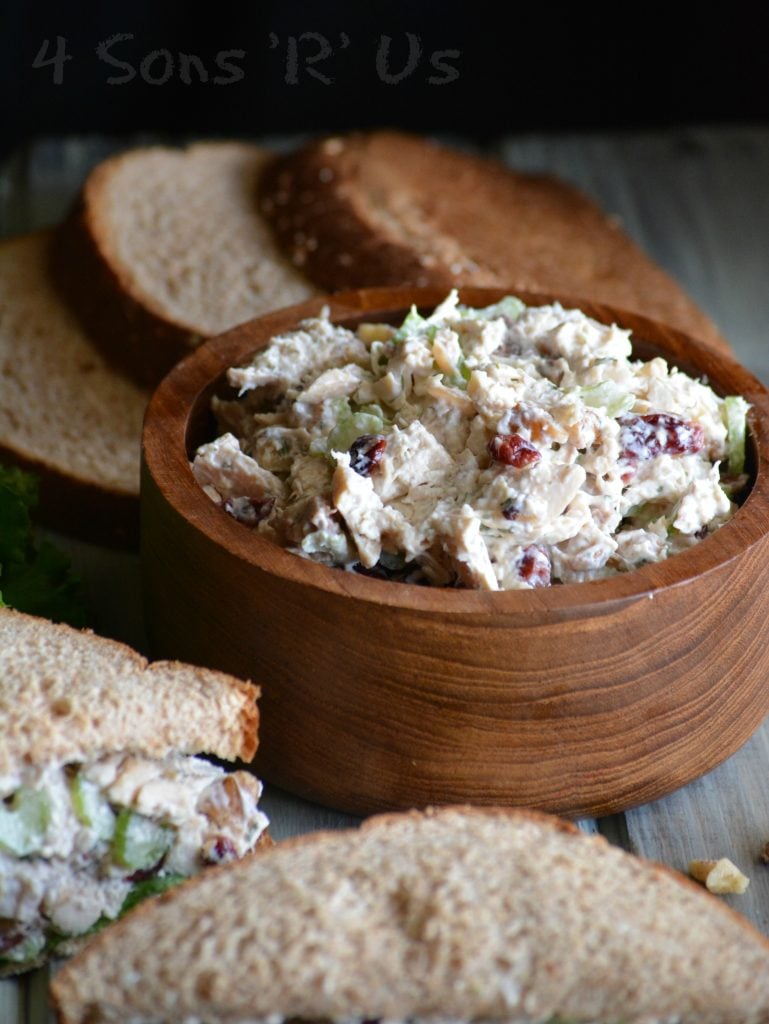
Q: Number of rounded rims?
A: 1